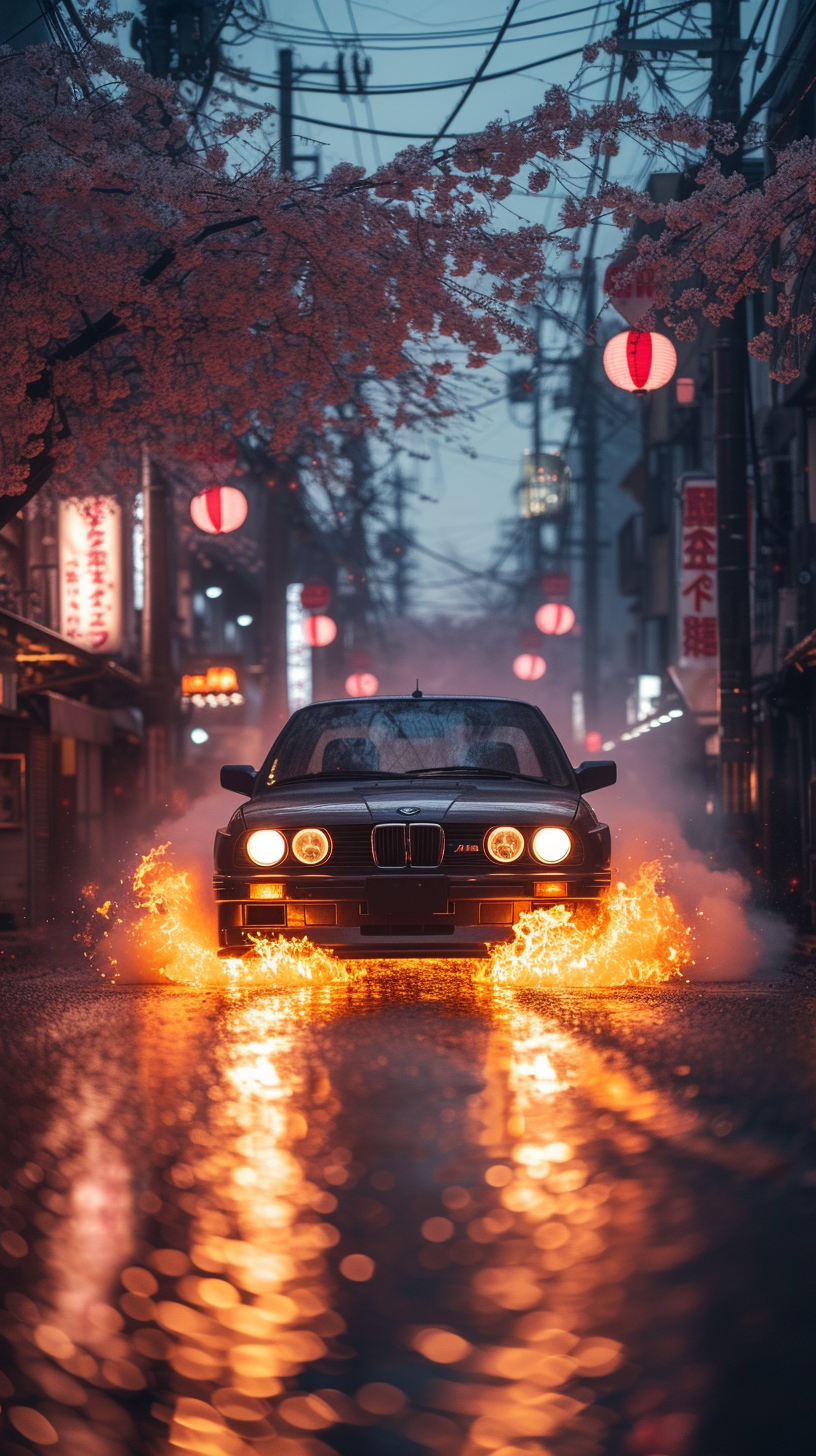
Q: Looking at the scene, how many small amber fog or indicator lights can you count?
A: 2